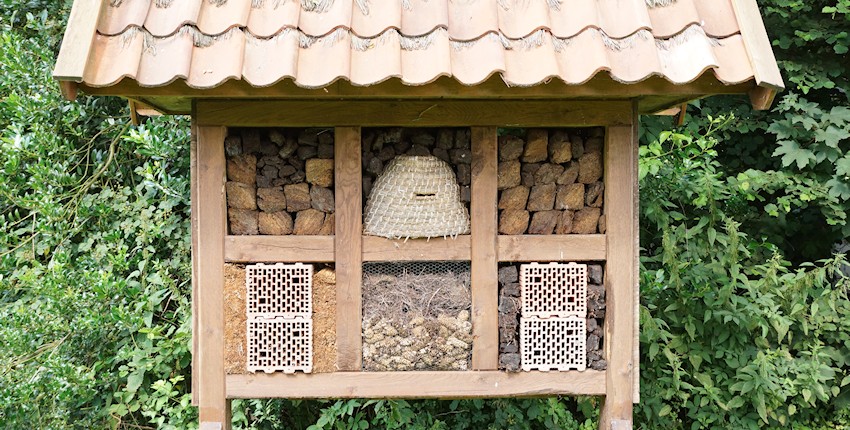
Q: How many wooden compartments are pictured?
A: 6